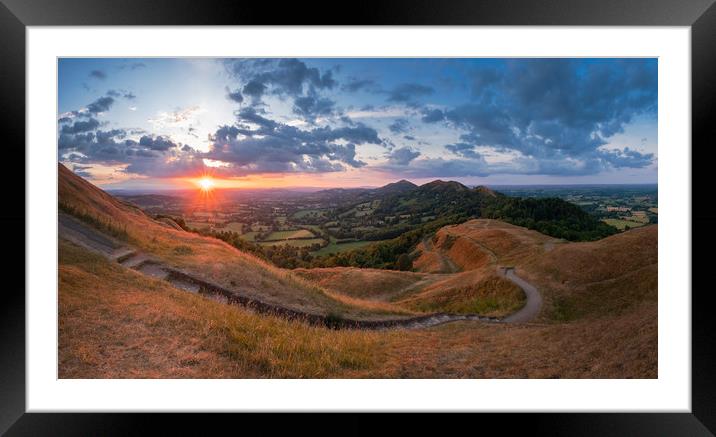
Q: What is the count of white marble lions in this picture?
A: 0